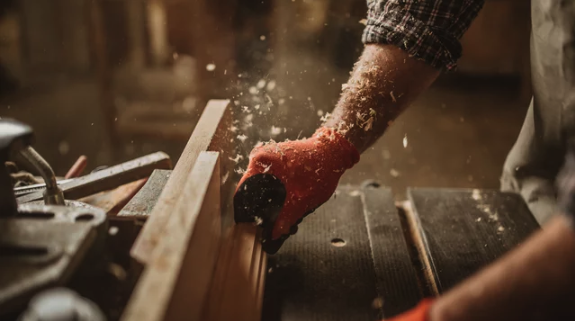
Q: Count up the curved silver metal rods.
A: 1